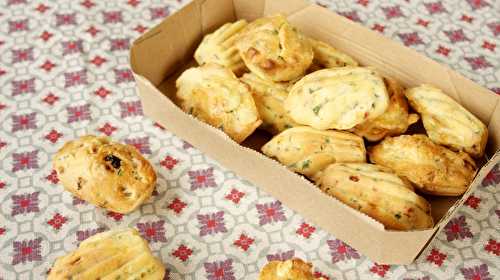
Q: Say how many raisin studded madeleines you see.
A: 1